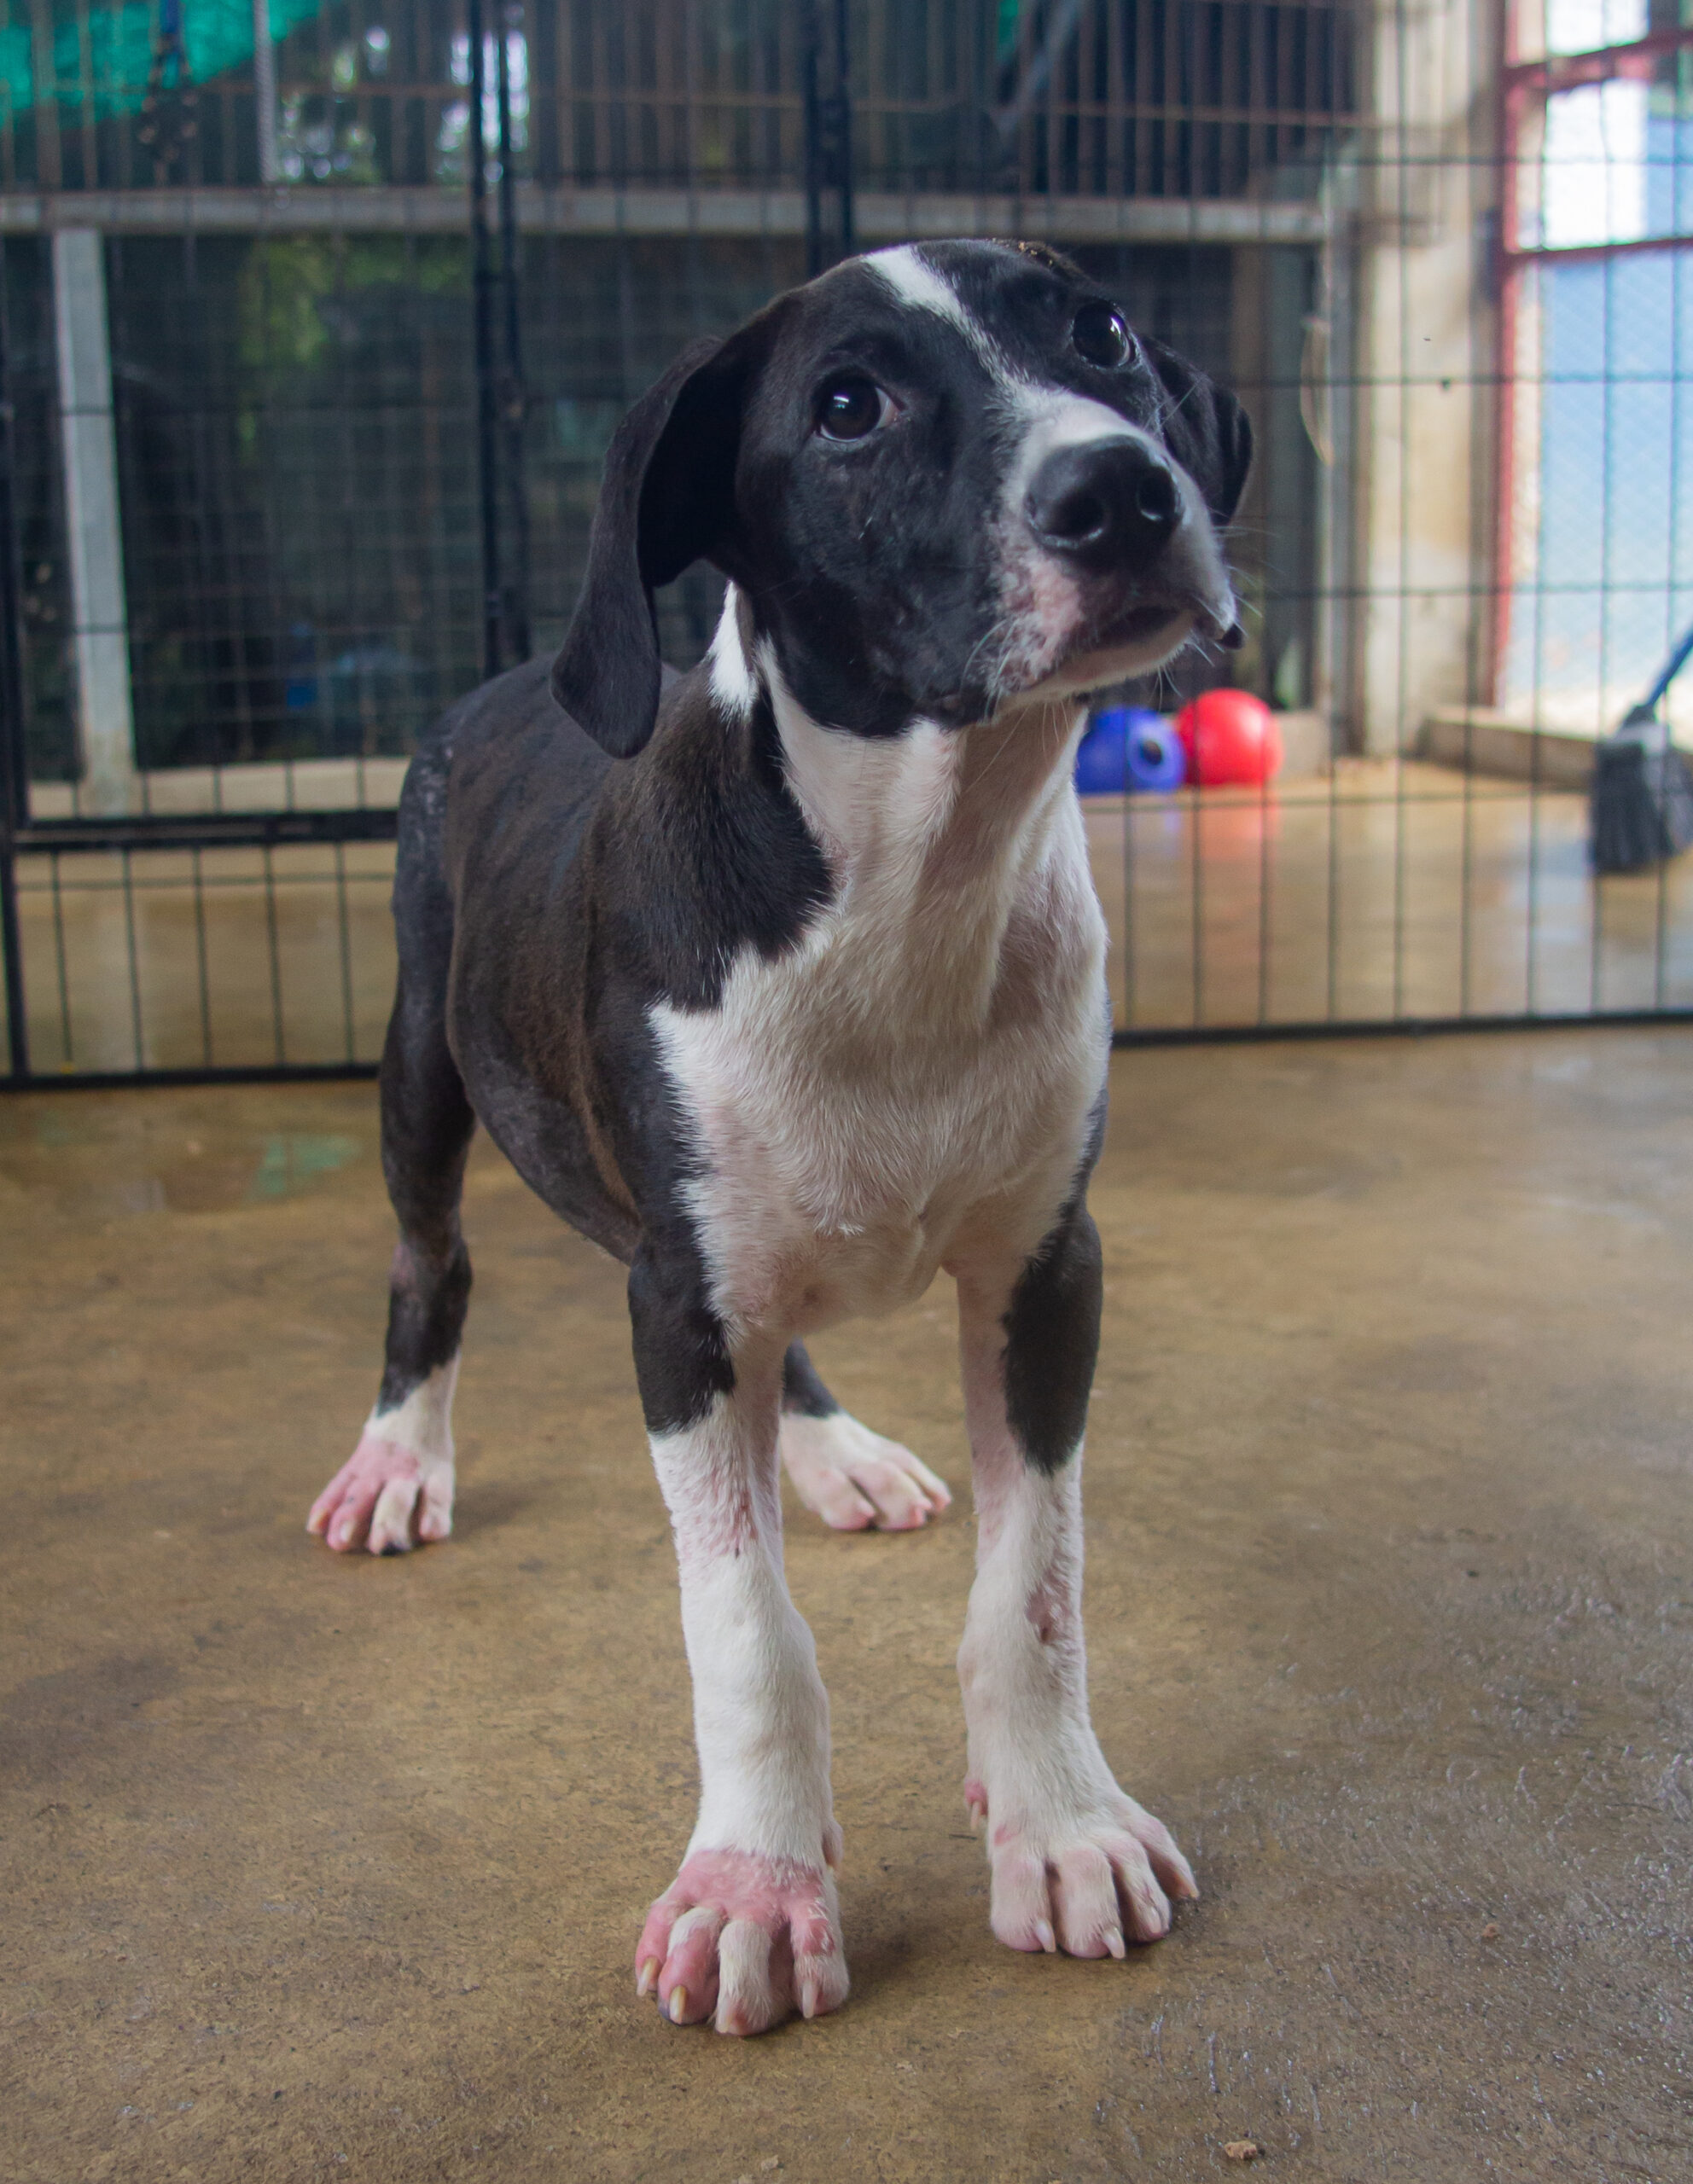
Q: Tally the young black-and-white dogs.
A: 1